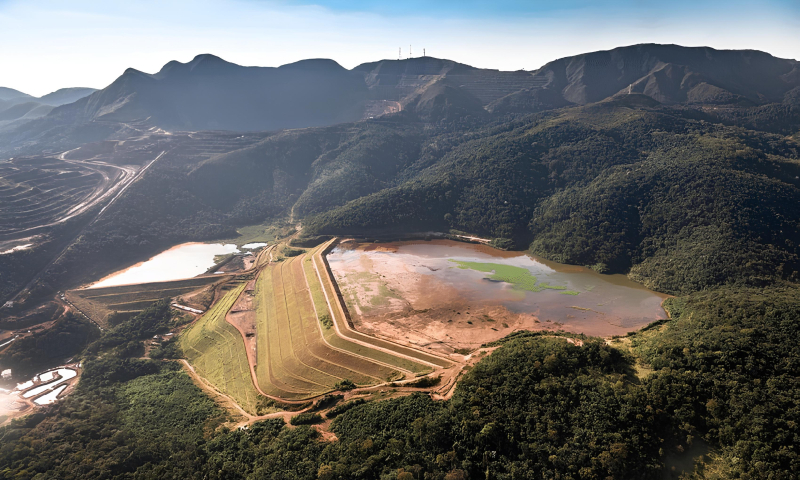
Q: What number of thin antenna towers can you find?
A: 3